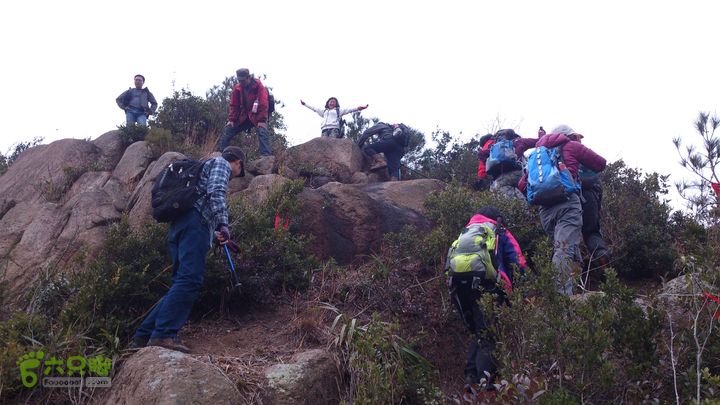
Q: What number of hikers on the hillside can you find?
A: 10